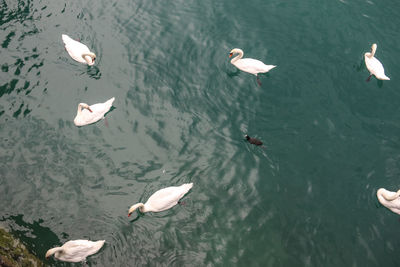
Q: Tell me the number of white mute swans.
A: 7